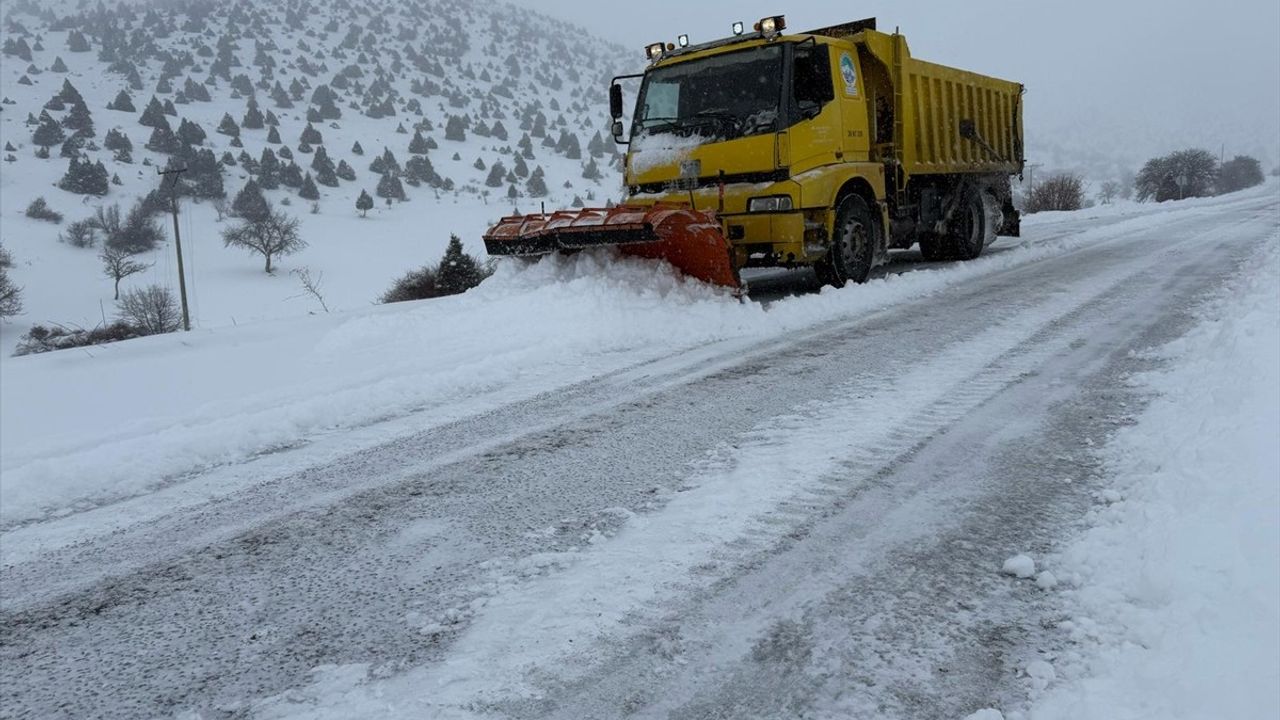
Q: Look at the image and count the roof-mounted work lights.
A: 4